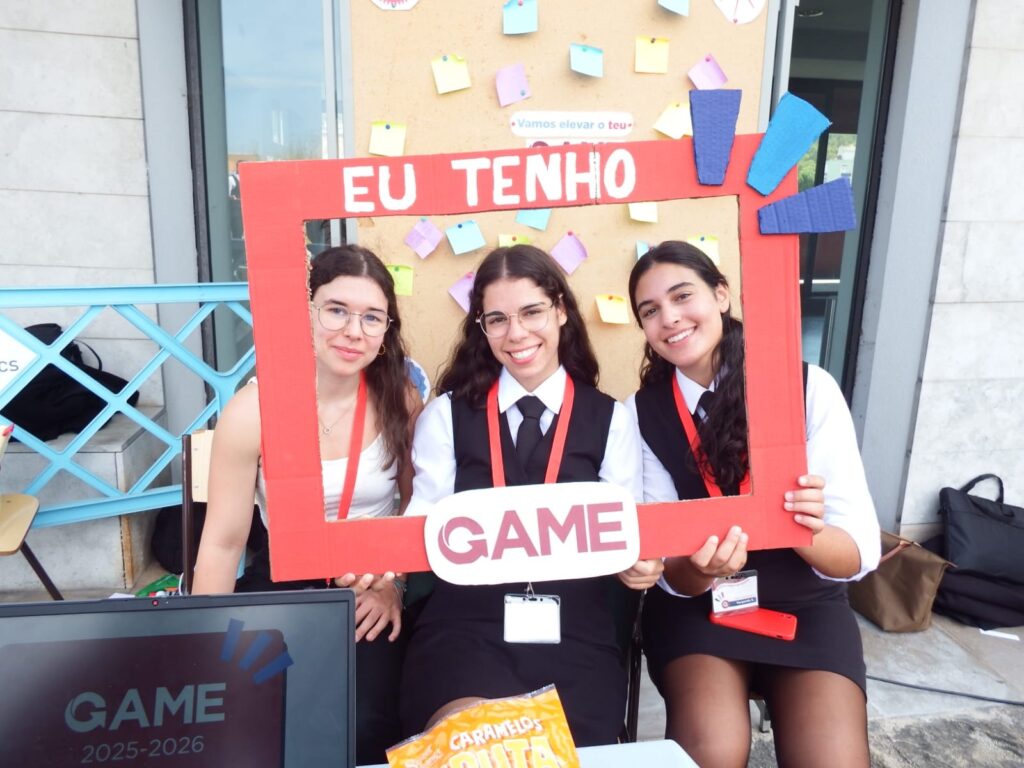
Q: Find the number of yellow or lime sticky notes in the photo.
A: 9